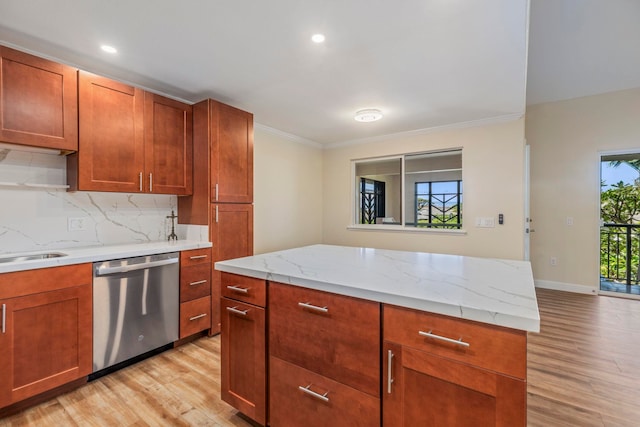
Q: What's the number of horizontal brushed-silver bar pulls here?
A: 8